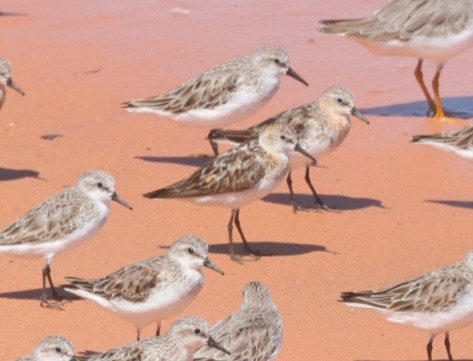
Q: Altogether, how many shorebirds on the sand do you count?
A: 12